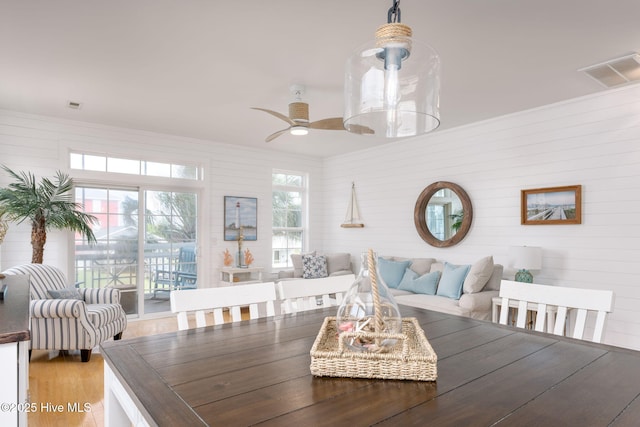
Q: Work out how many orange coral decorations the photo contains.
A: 2